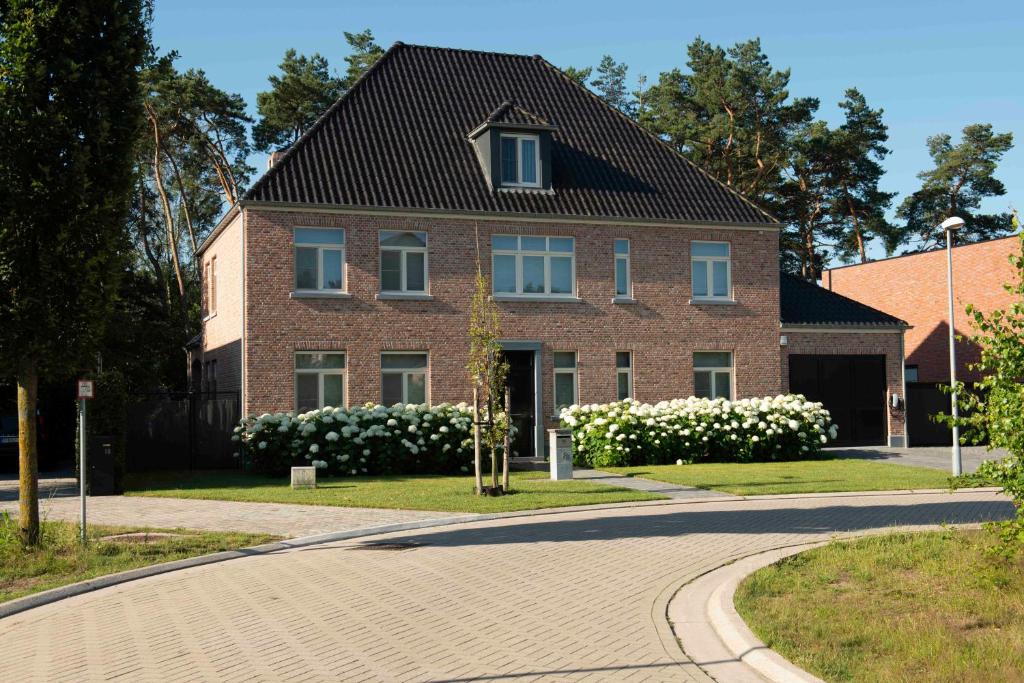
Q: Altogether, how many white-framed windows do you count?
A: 11